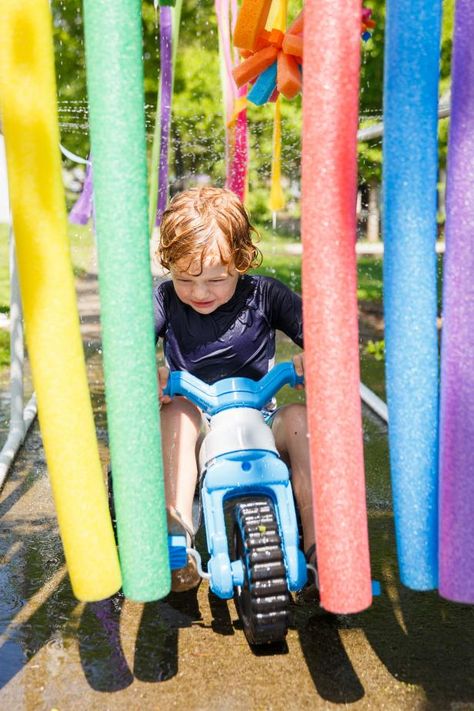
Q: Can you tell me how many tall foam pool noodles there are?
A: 5